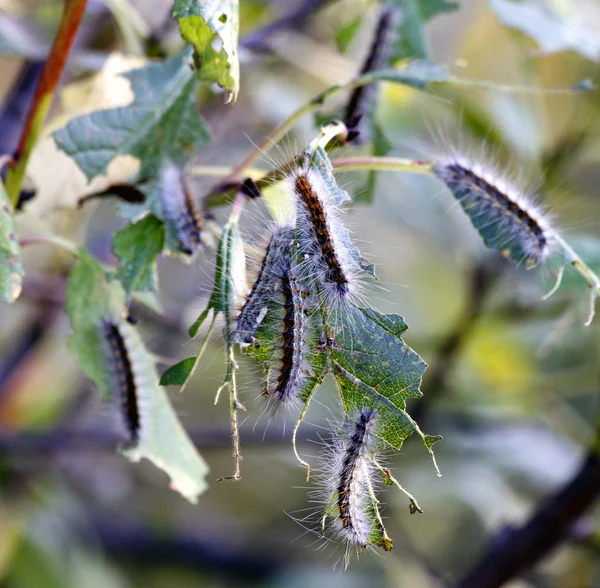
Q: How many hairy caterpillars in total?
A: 8